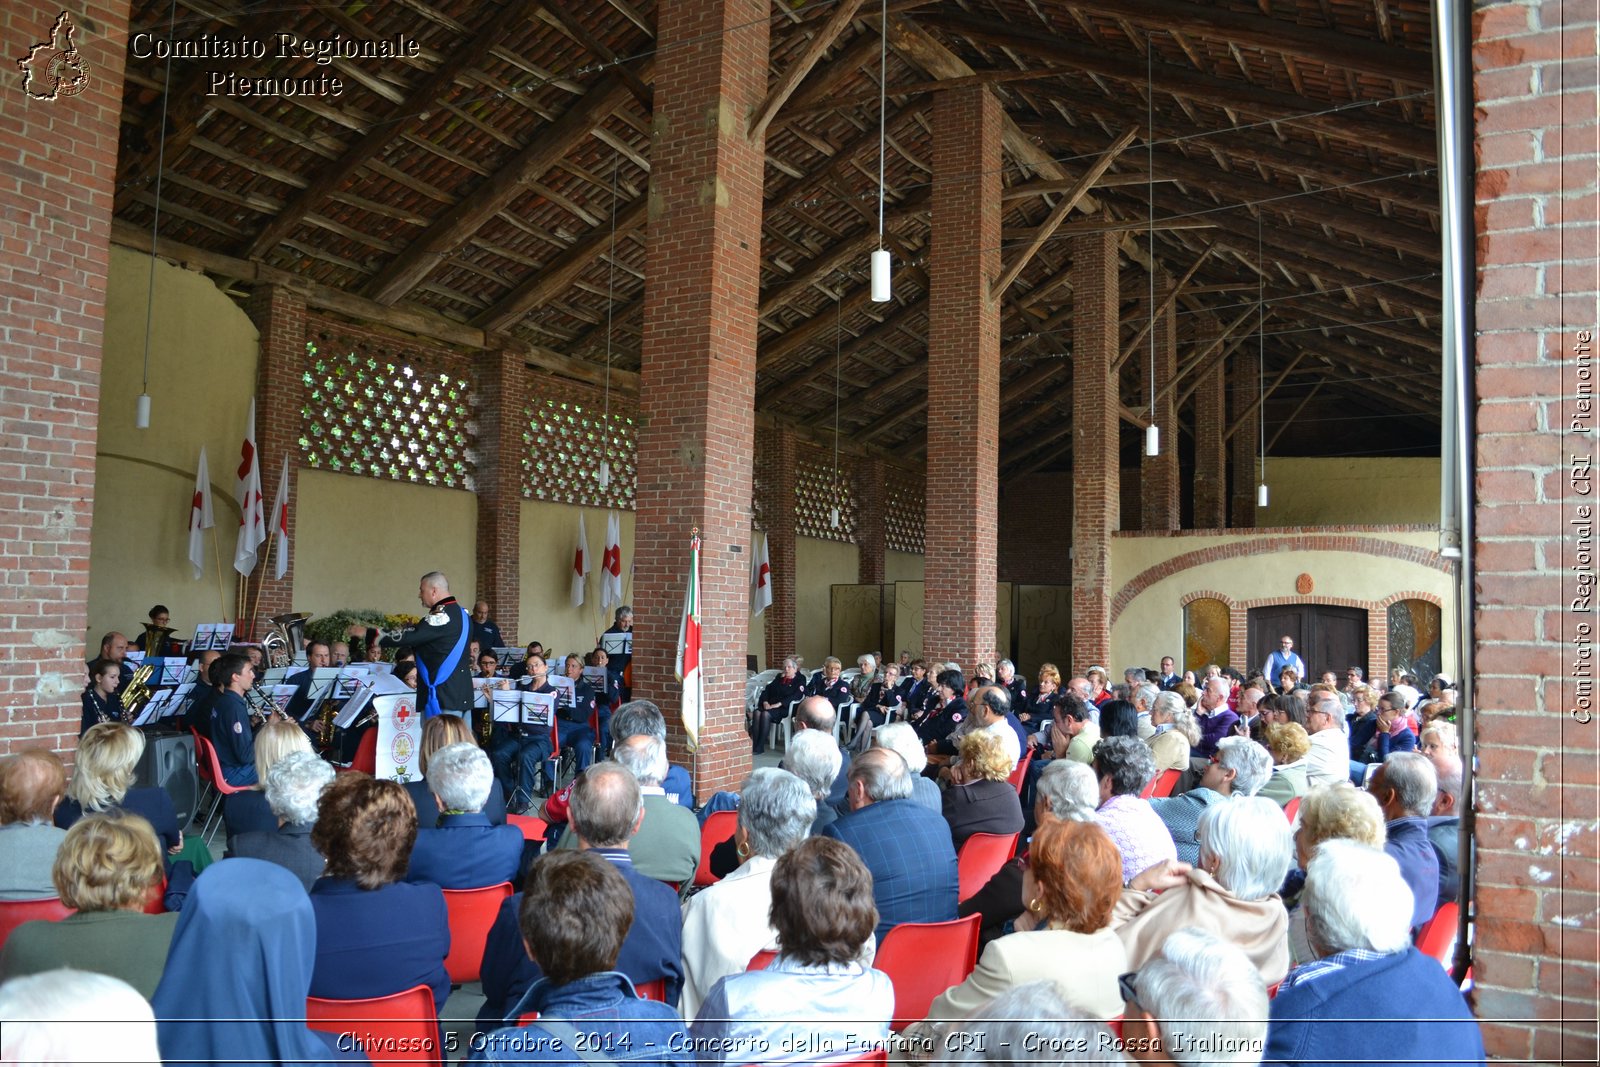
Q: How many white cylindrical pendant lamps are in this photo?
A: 6